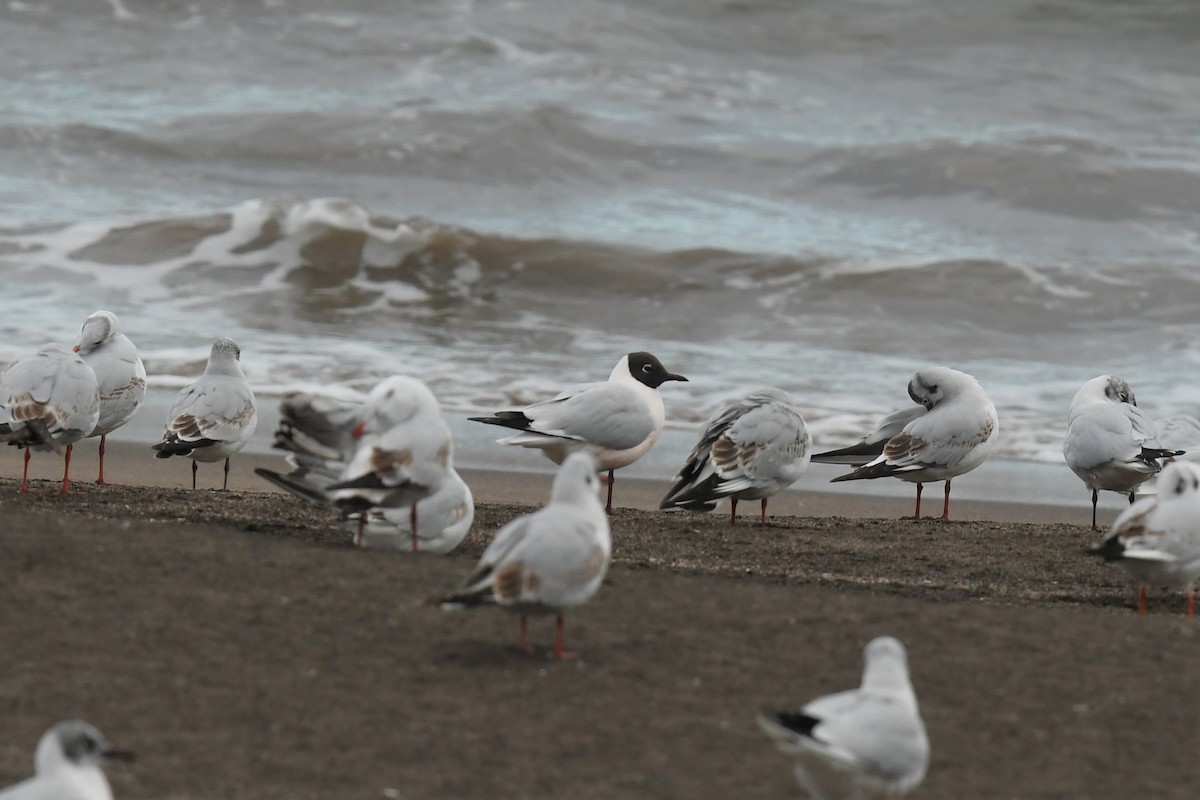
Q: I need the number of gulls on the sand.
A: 14